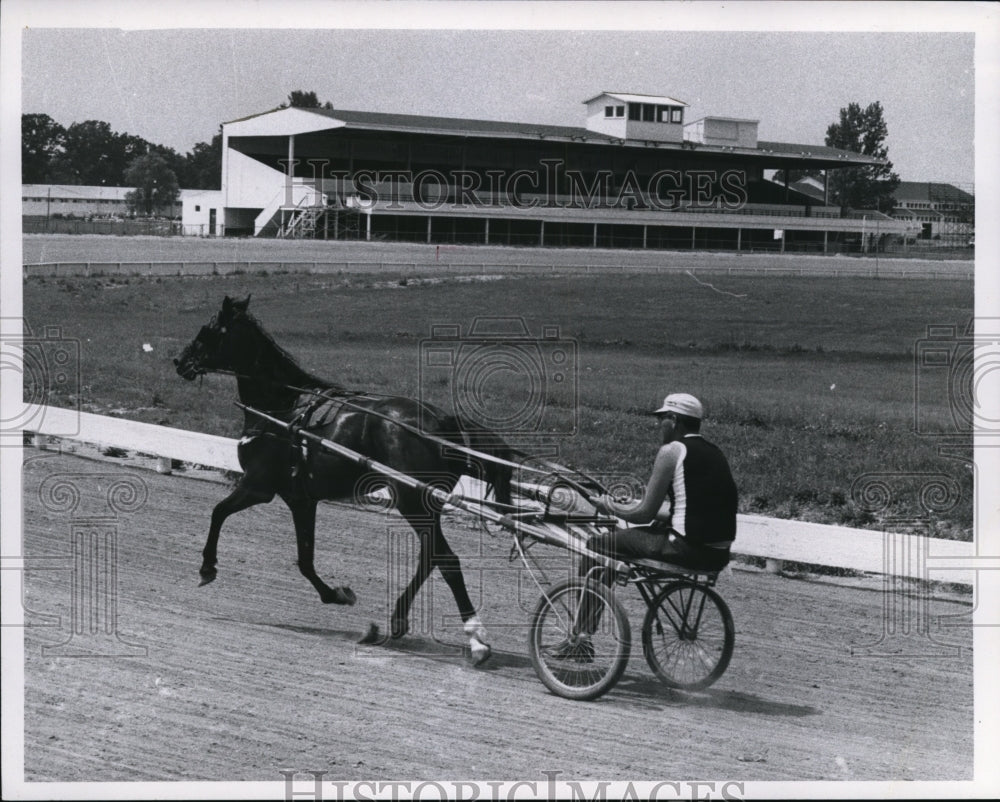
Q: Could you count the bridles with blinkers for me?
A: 1